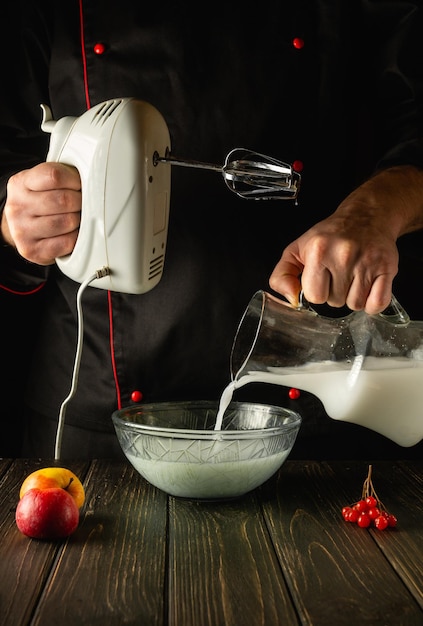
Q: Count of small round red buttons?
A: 5